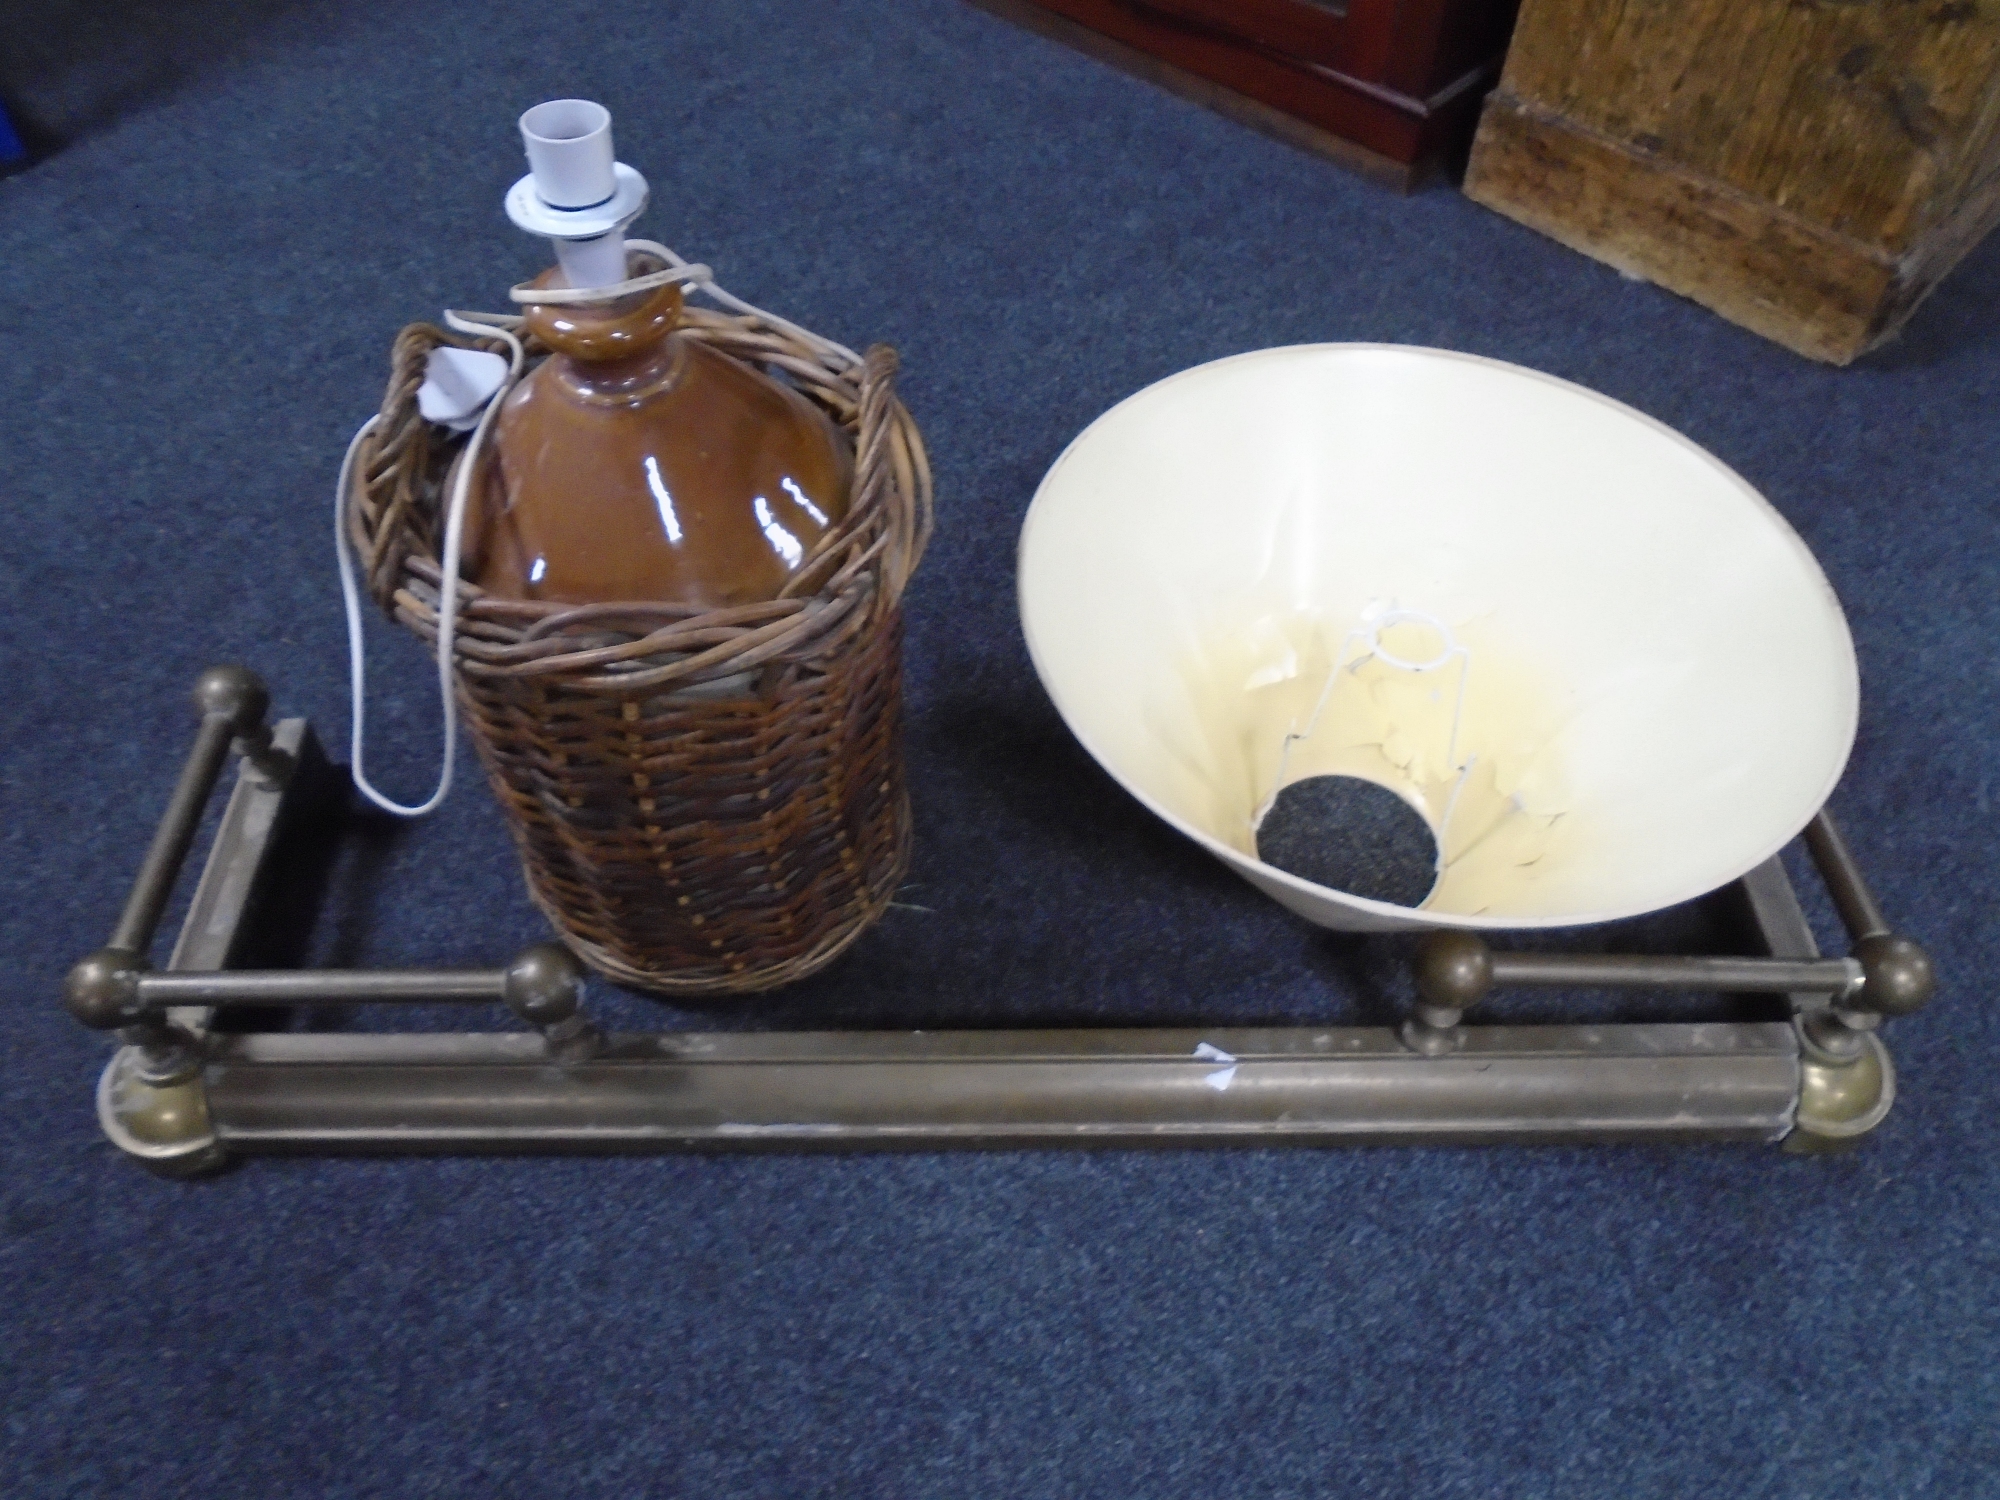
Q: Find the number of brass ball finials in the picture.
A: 5